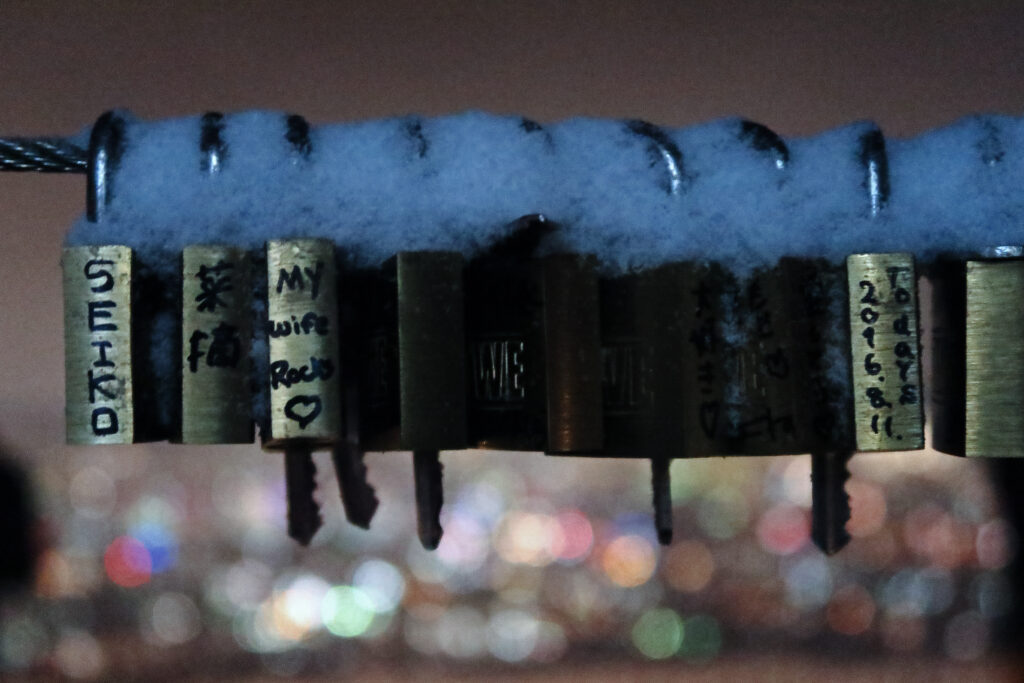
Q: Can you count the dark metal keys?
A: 5